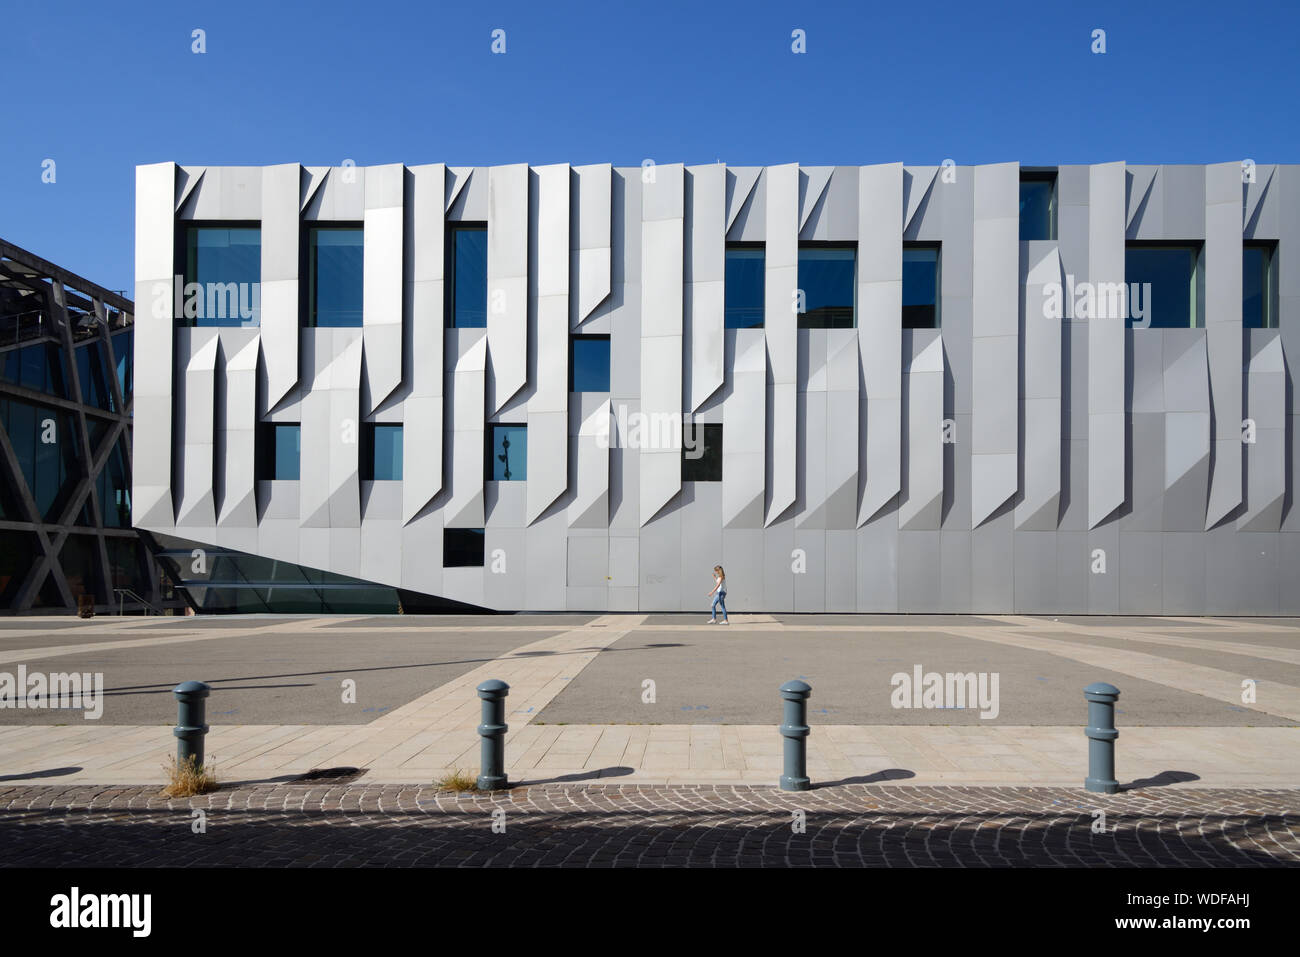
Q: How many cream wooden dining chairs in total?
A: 0